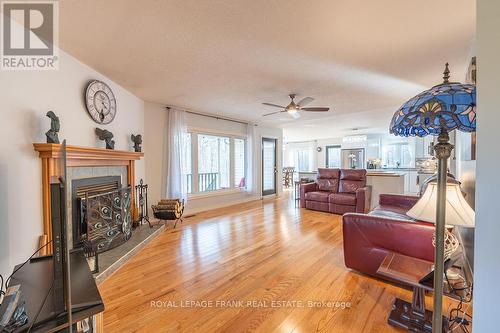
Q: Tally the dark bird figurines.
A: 3